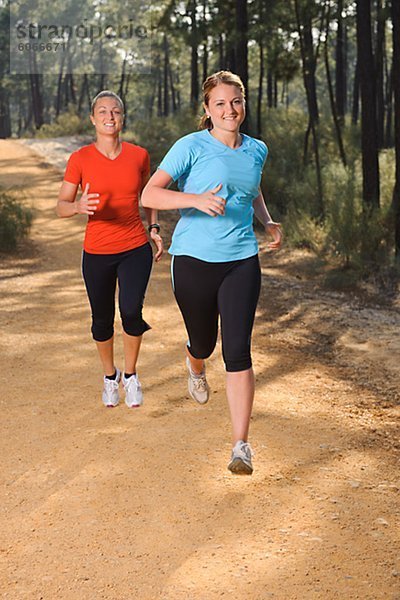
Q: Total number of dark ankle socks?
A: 2